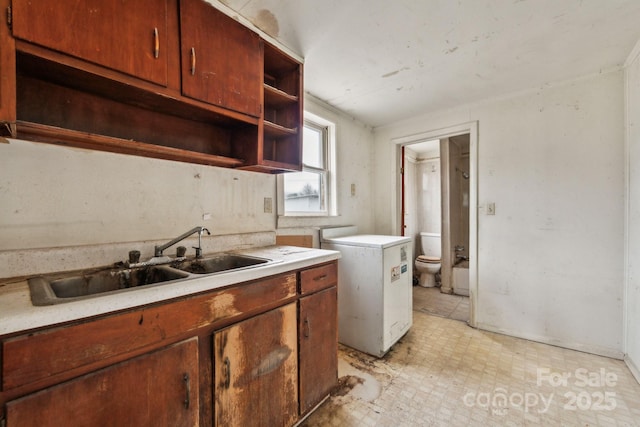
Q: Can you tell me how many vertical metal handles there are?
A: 5